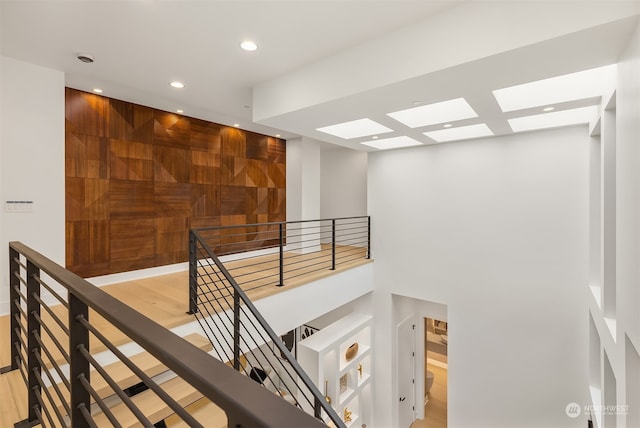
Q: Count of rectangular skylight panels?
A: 6